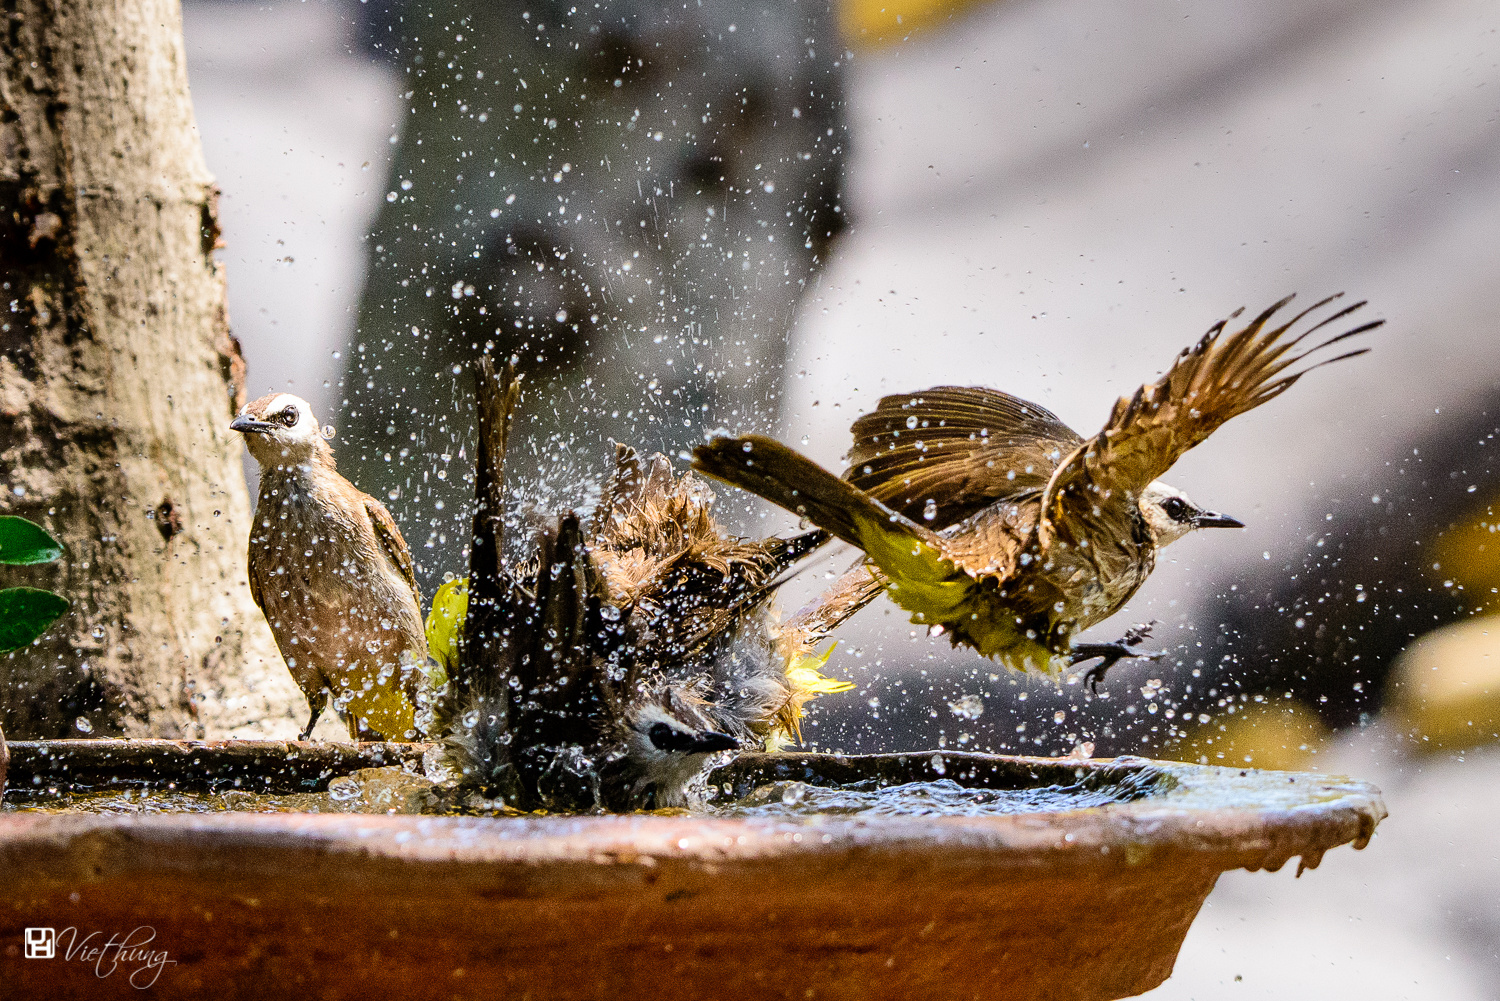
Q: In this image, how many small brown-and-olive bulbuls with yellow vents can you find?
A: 4